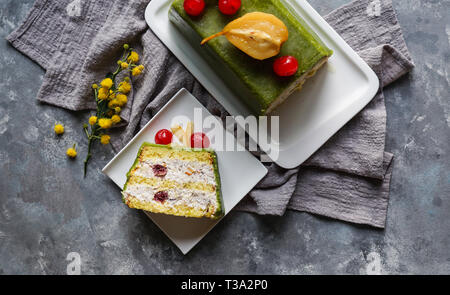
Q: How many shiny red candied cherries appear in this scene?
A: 5